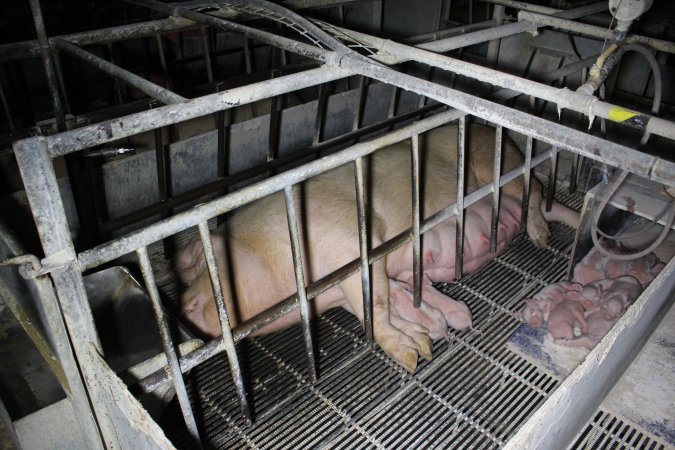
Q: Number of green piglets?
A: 0